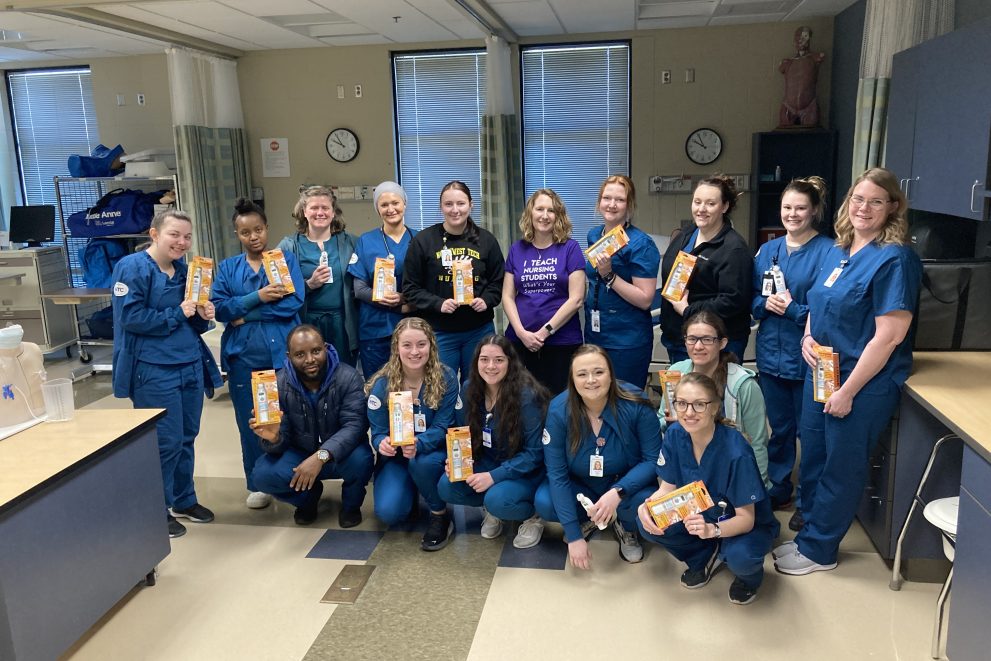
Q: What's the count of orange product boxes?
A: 12